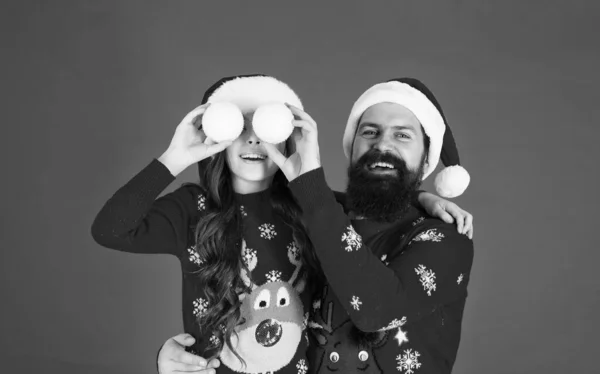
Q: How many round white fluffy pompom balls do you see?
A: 3